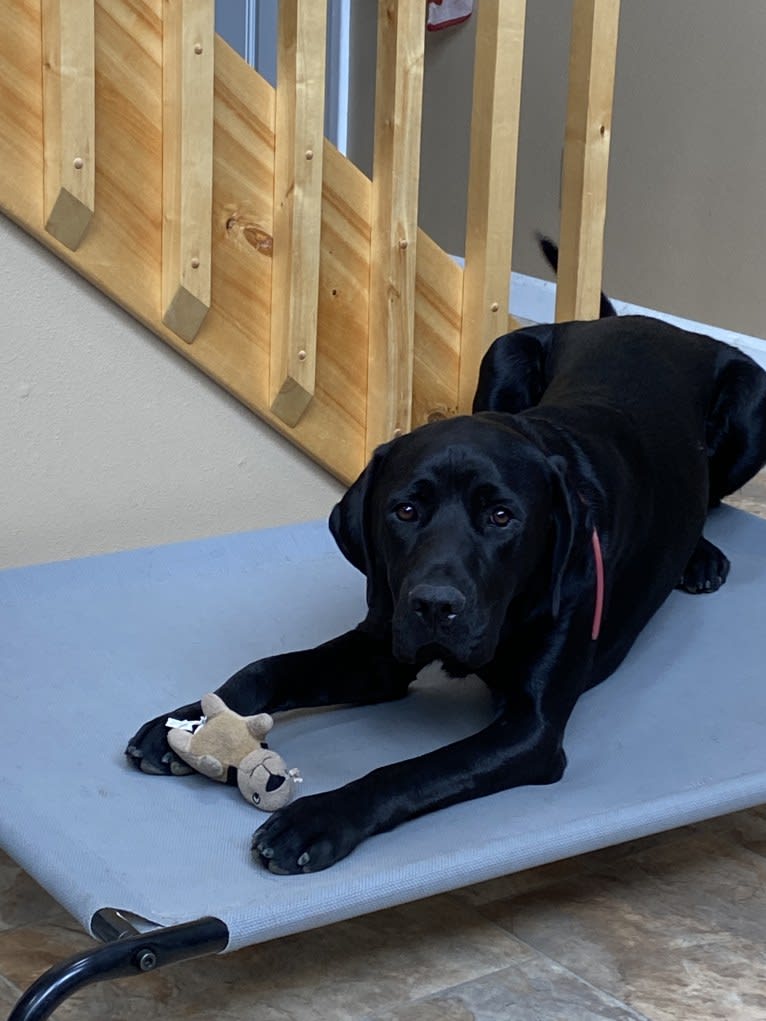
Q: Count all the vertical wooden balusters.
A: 6